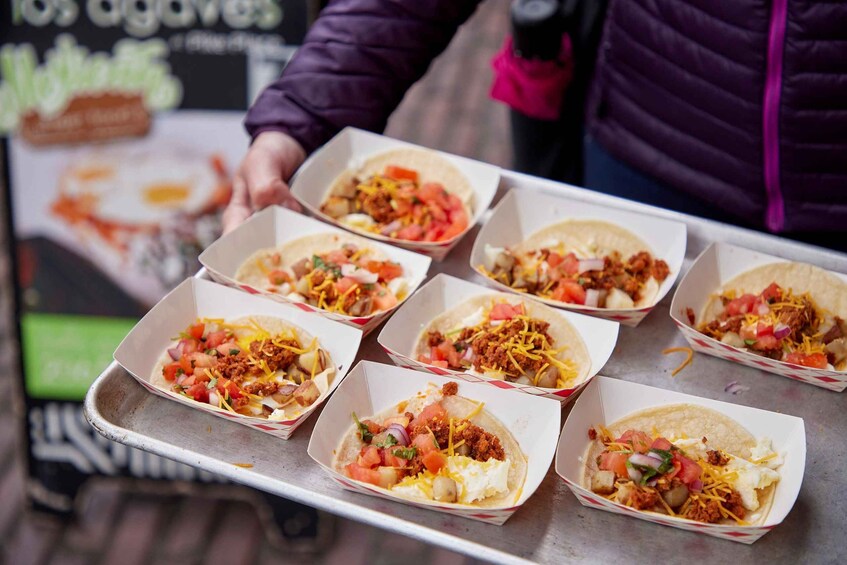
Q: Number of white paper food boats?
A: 8